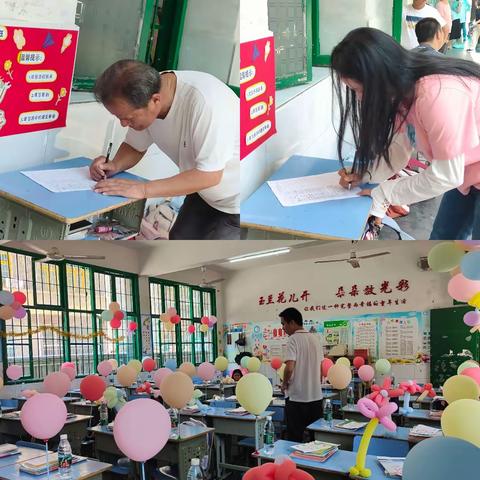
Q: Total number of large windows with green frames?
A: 2